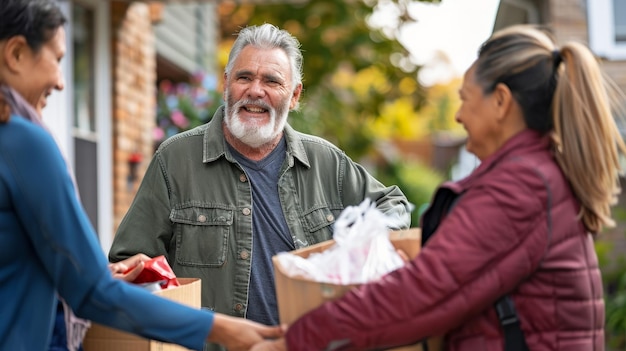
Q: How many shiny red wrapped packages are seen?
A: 1